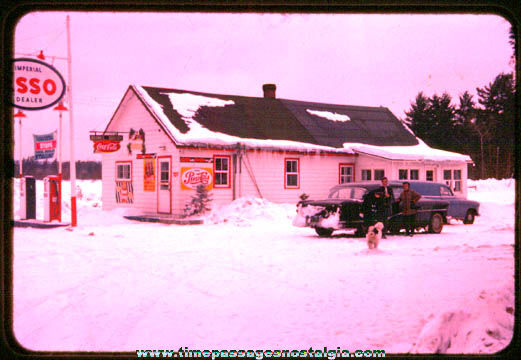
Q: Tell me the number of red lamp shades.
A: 3